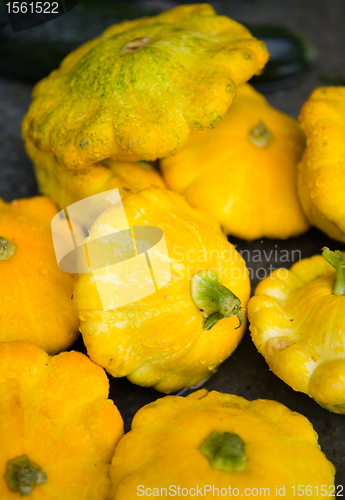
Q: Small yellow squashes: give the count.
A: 9